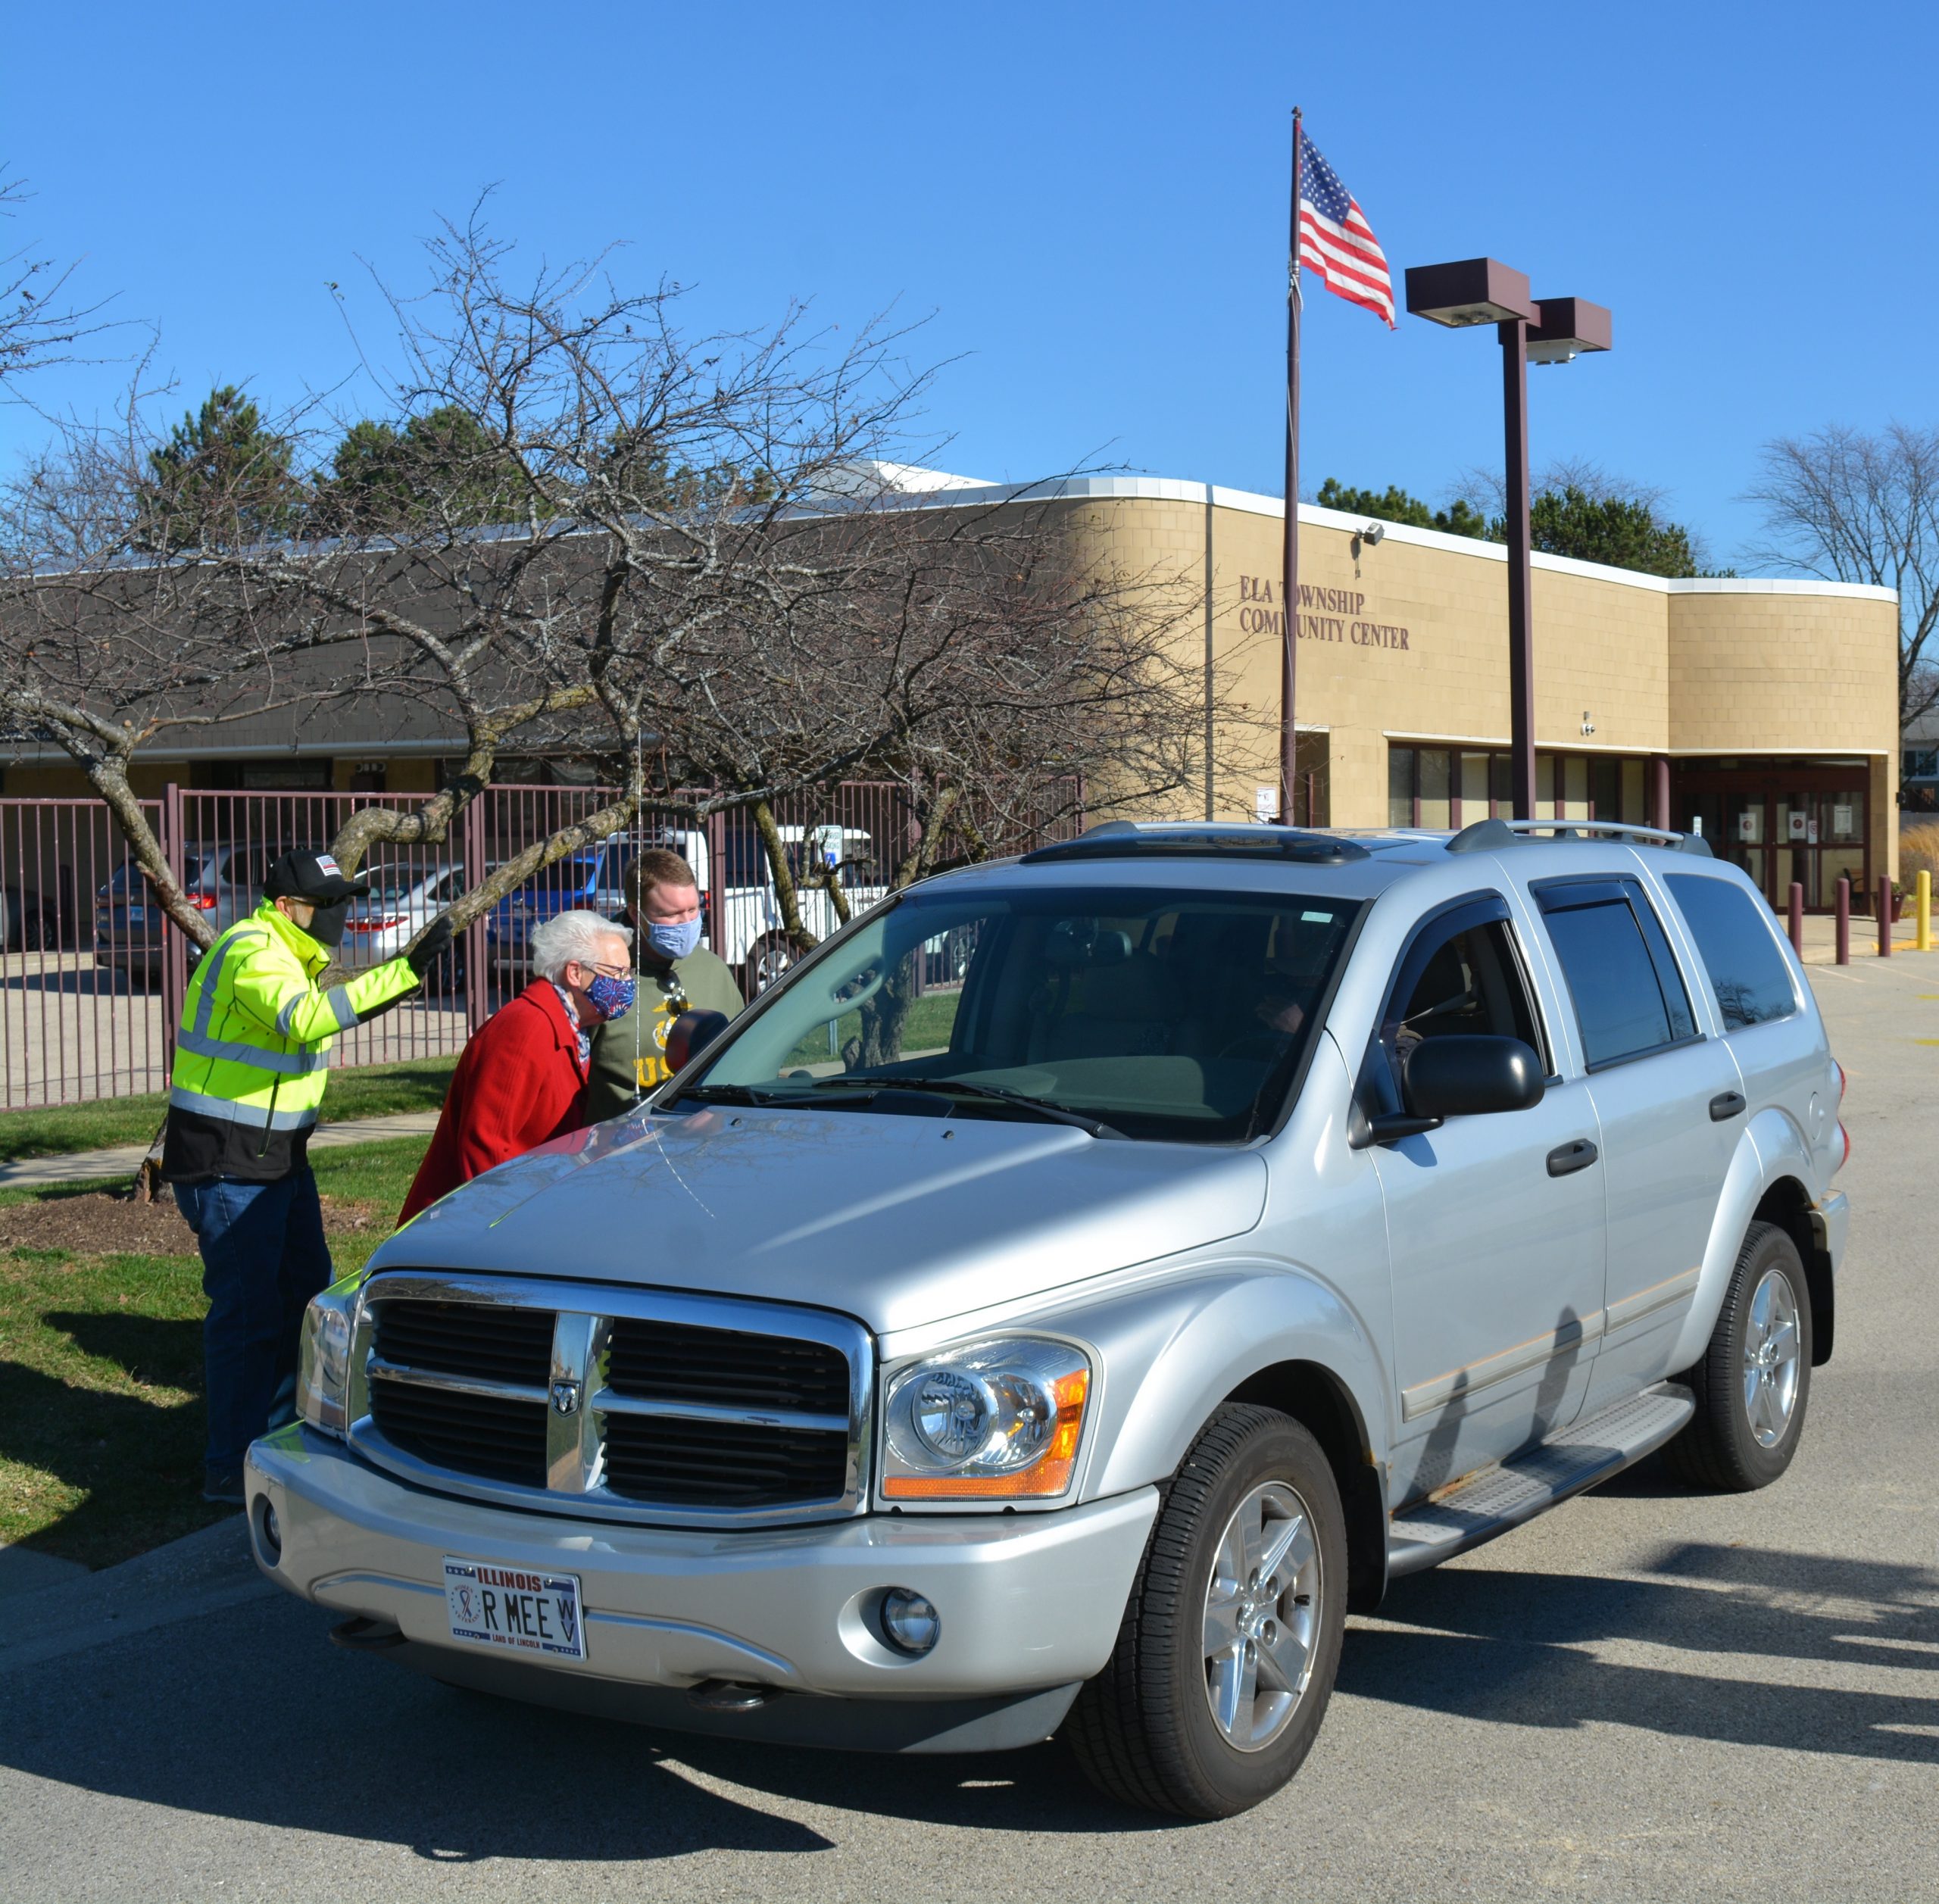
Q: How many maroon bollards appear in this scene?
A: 3